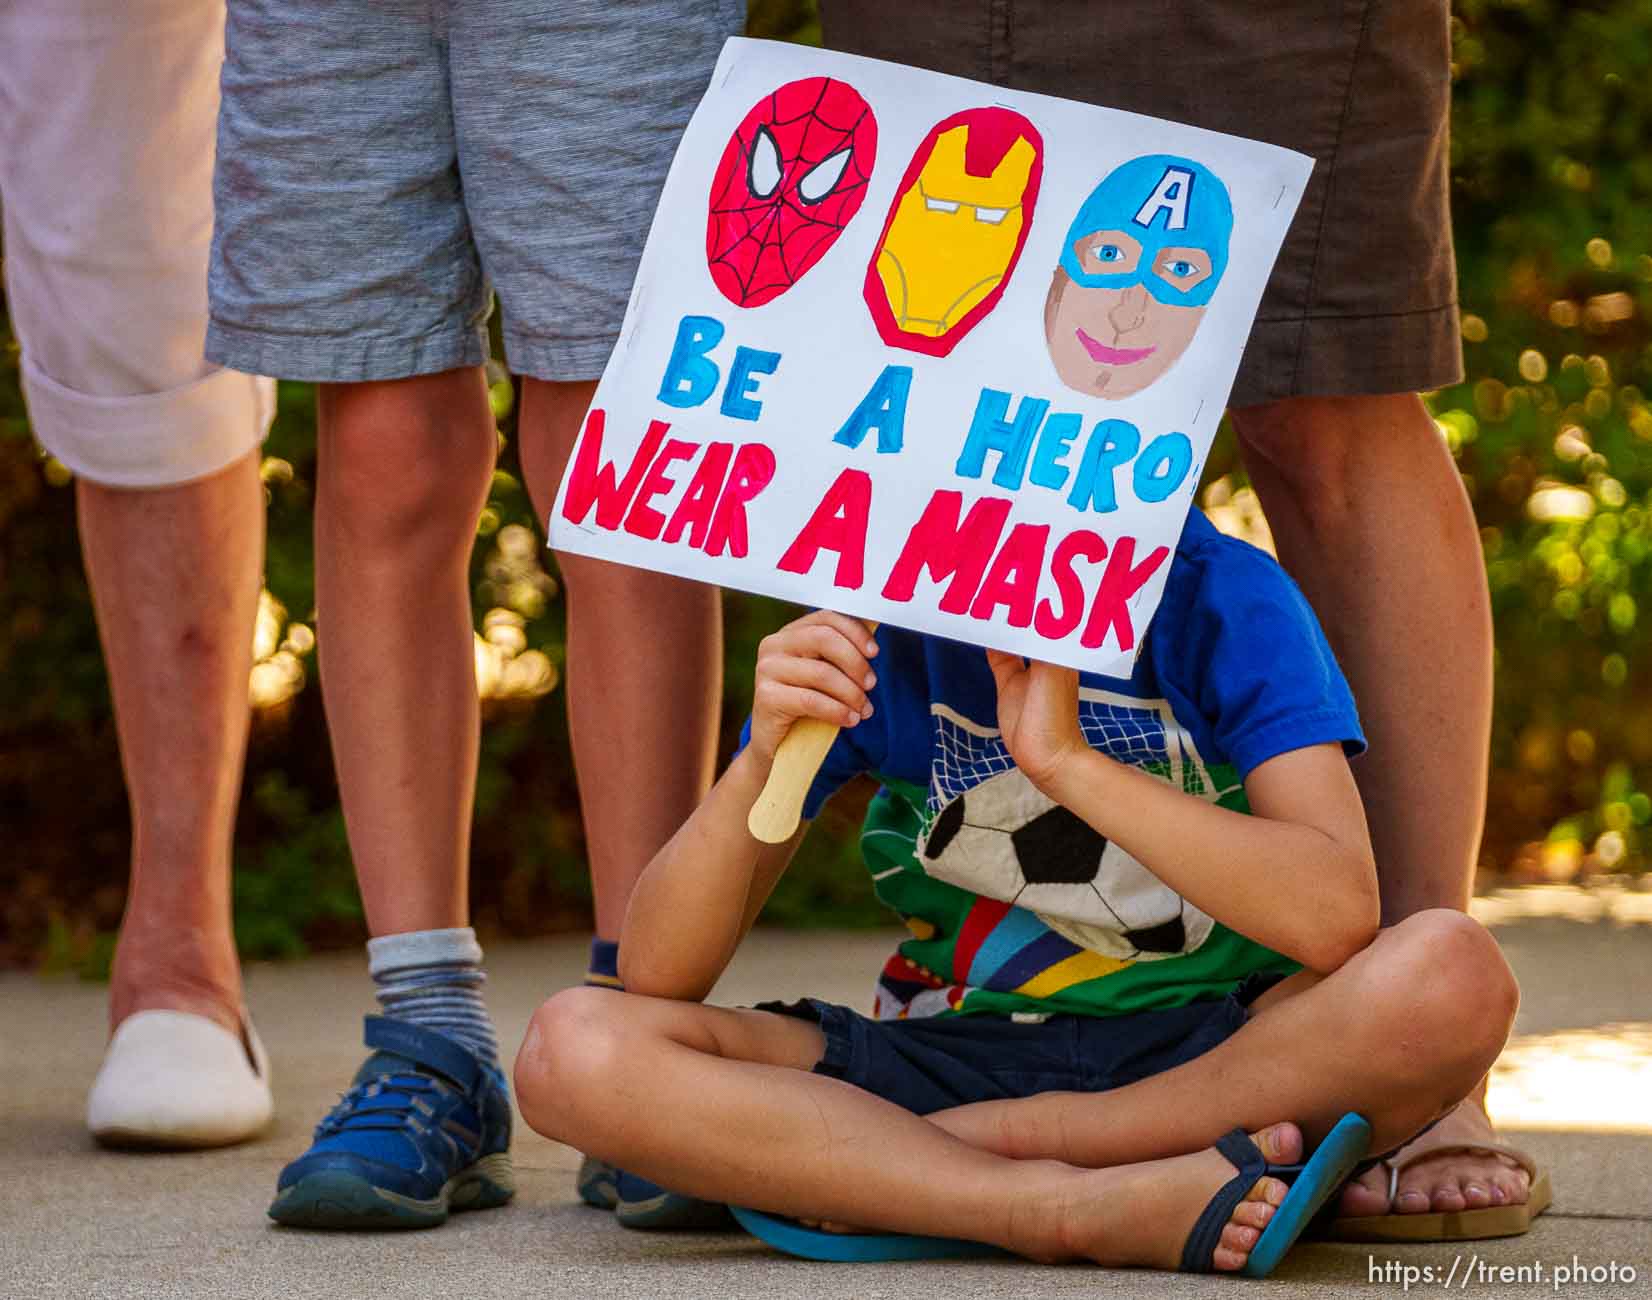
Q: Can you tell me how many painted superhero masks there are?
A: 3